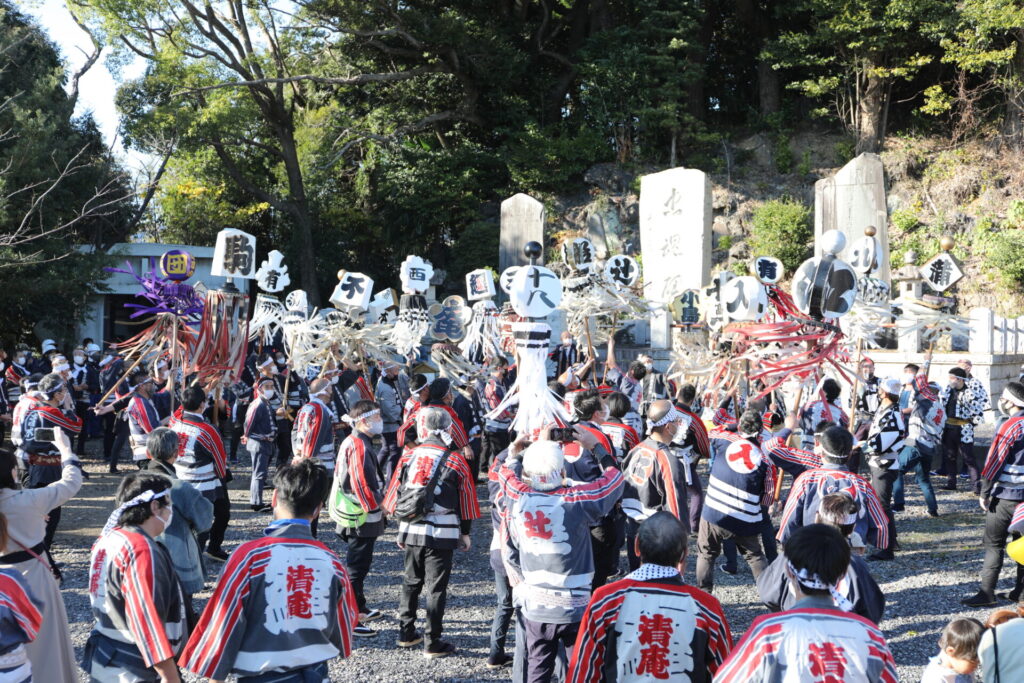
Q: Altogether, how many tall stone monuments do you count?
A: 3